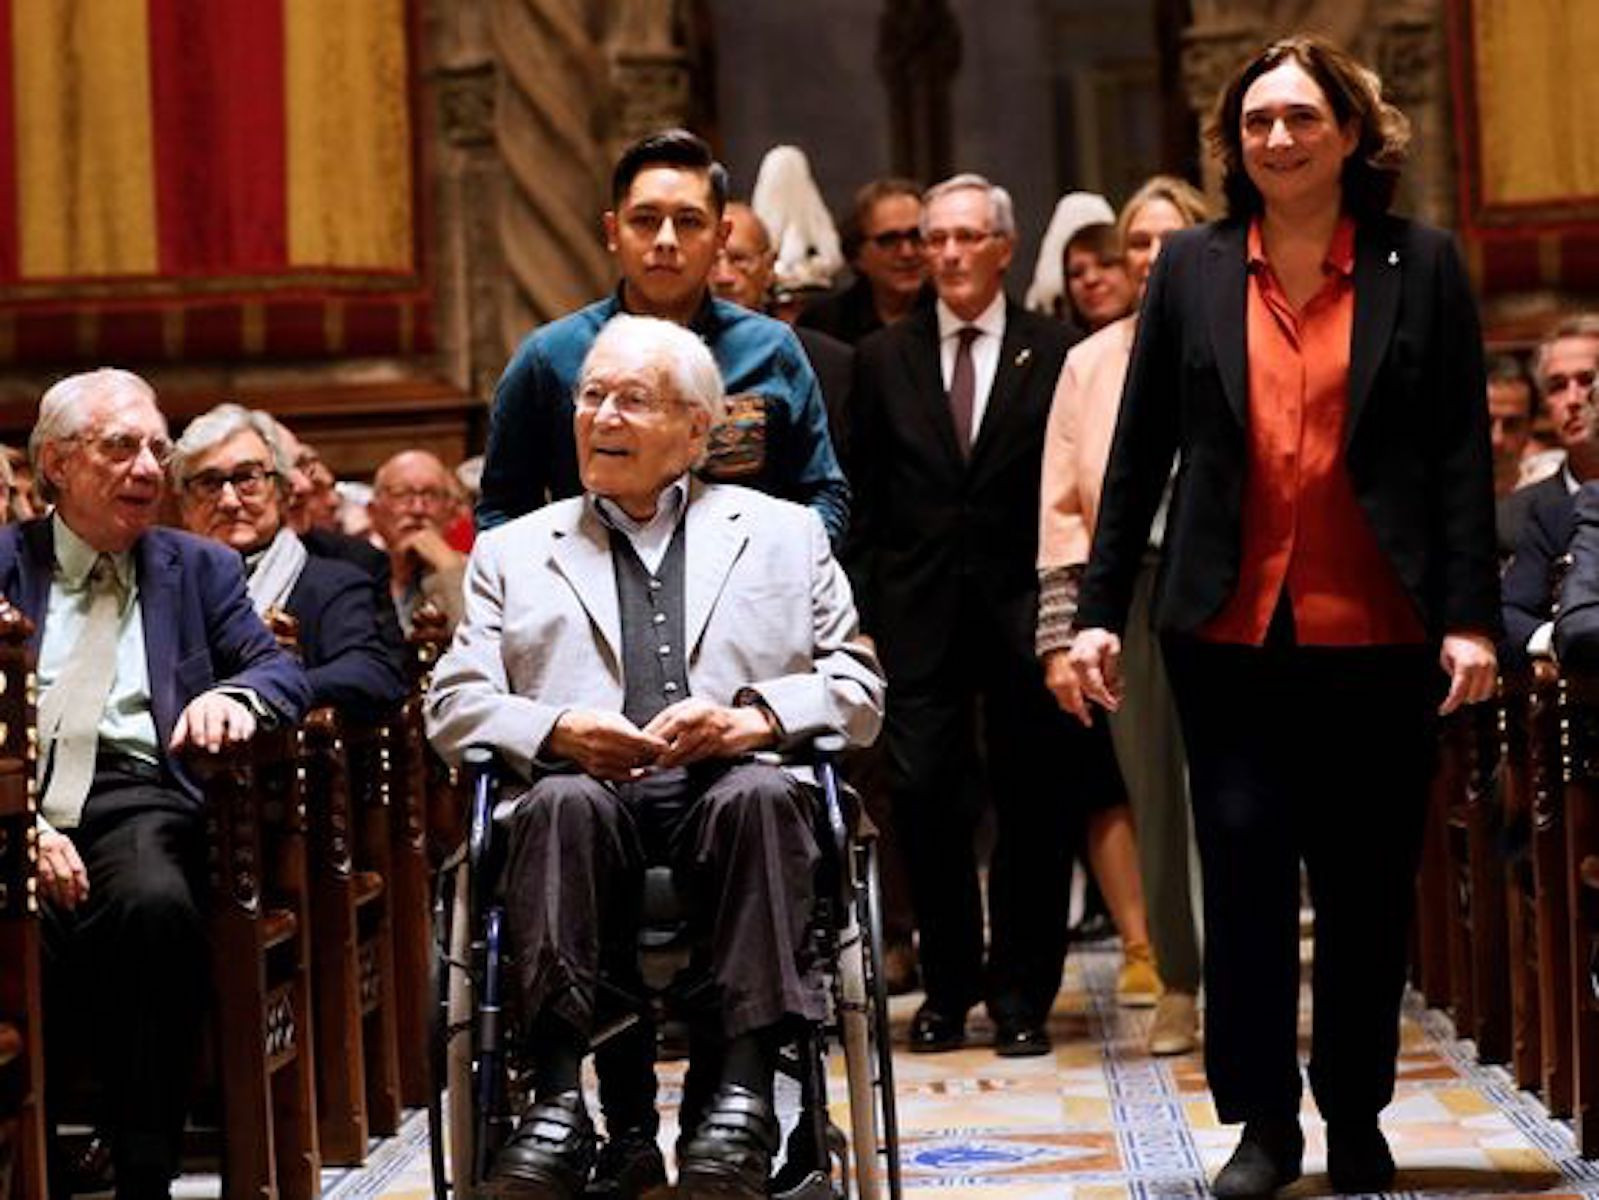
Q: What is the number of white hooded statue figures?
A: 2